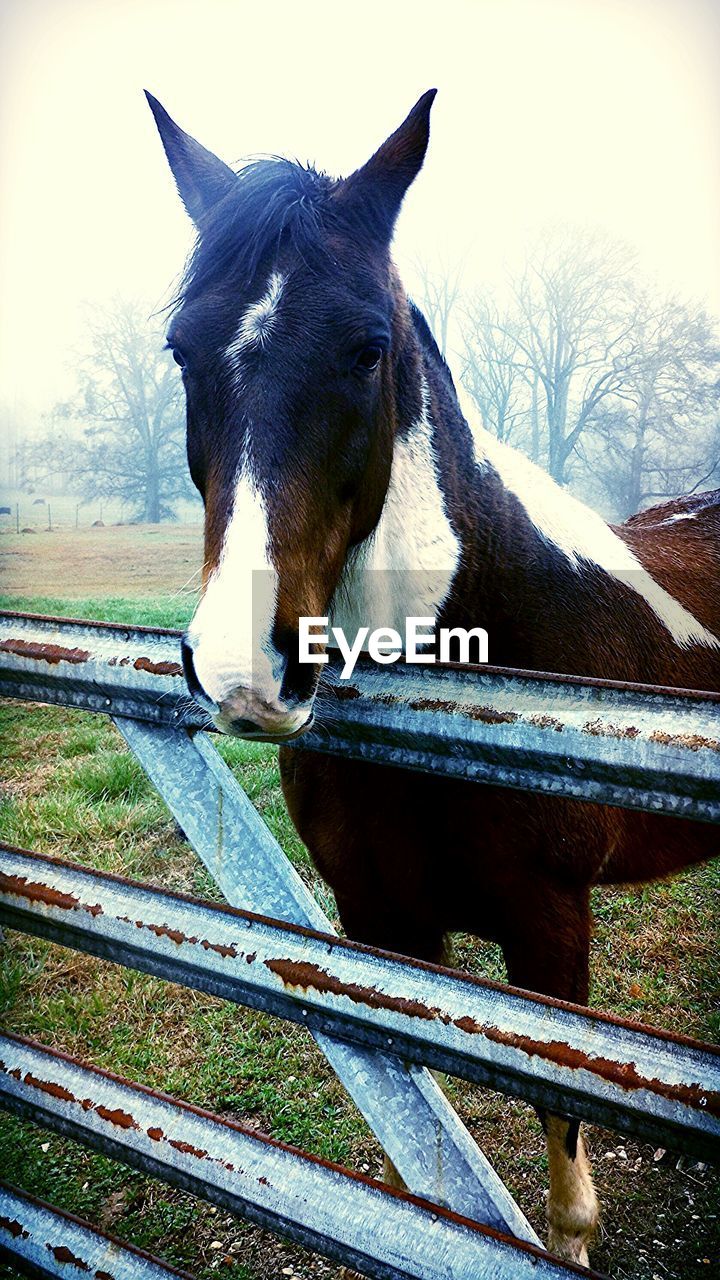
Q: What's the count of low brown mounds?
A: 2